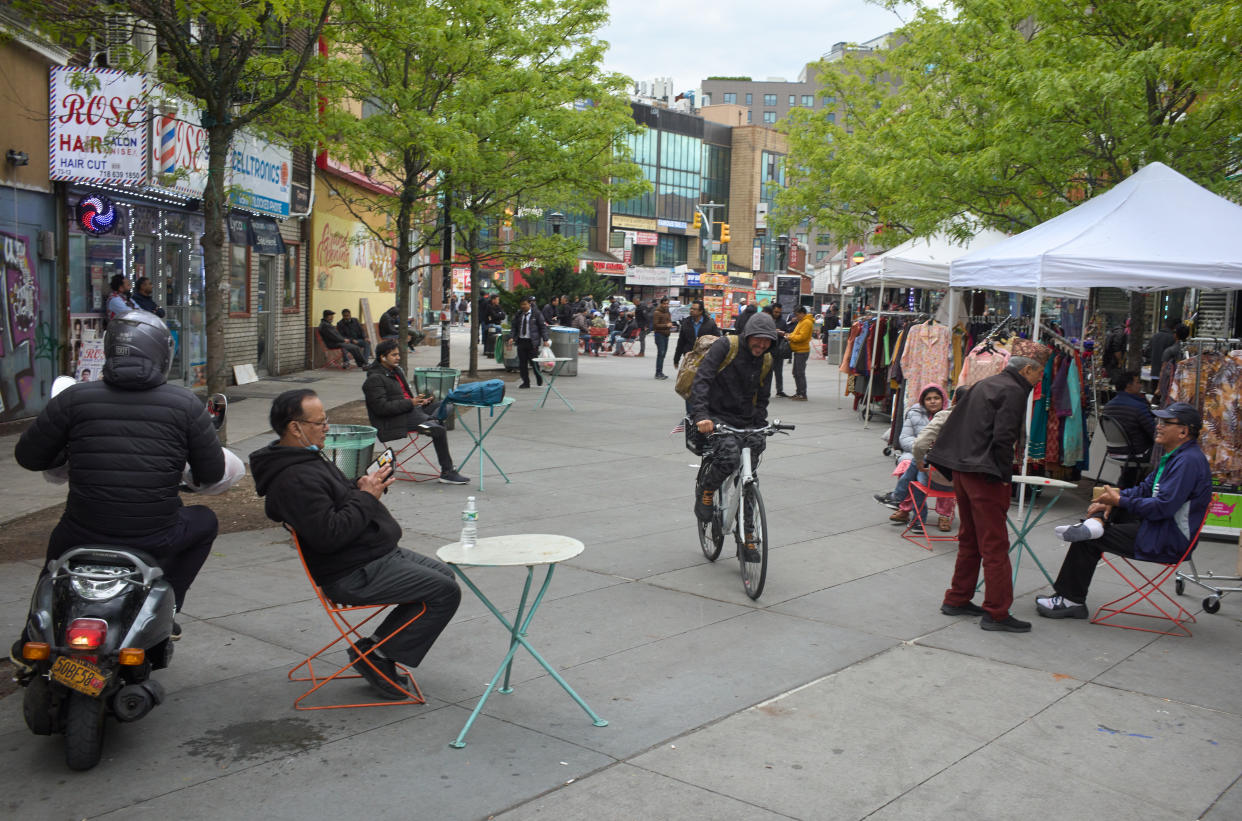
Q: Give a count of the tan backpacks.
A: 1